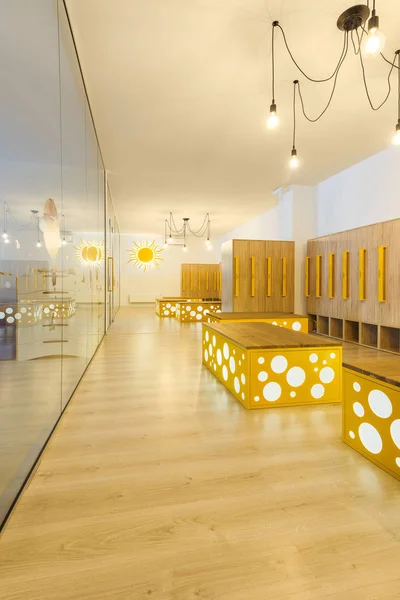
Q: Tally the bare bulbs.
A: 9